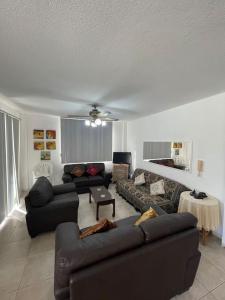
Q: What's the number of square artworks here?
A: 5